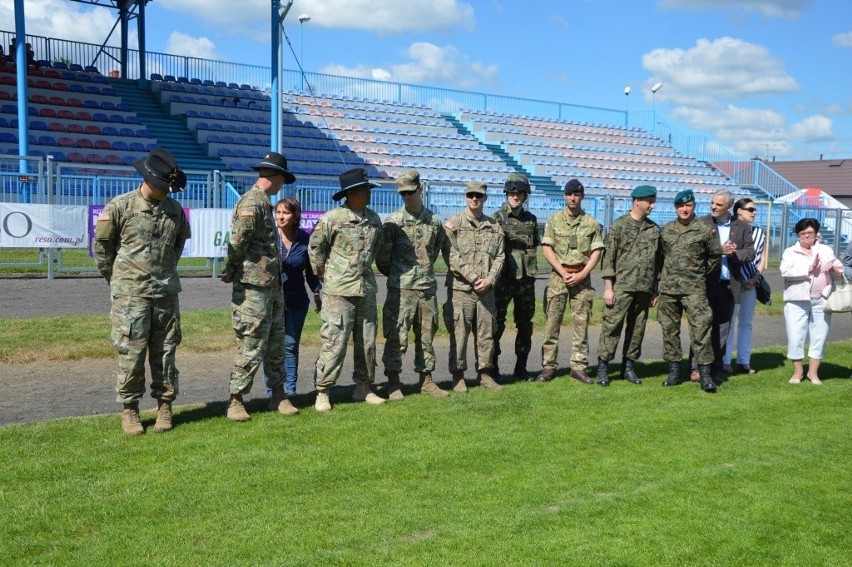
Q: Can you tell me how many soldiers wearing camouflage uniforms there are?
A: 9